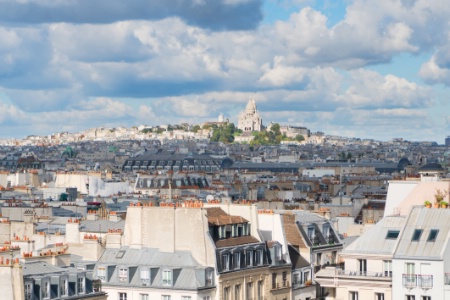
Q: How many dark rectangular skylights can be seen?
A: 3